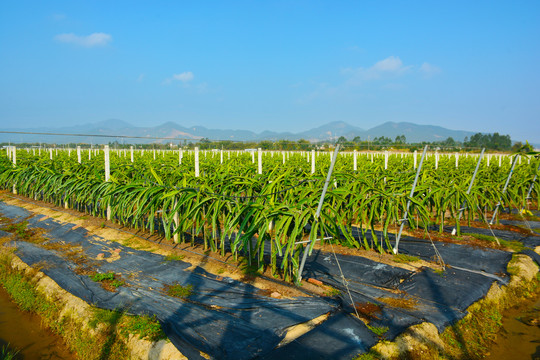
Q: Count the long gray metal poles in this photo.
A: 5